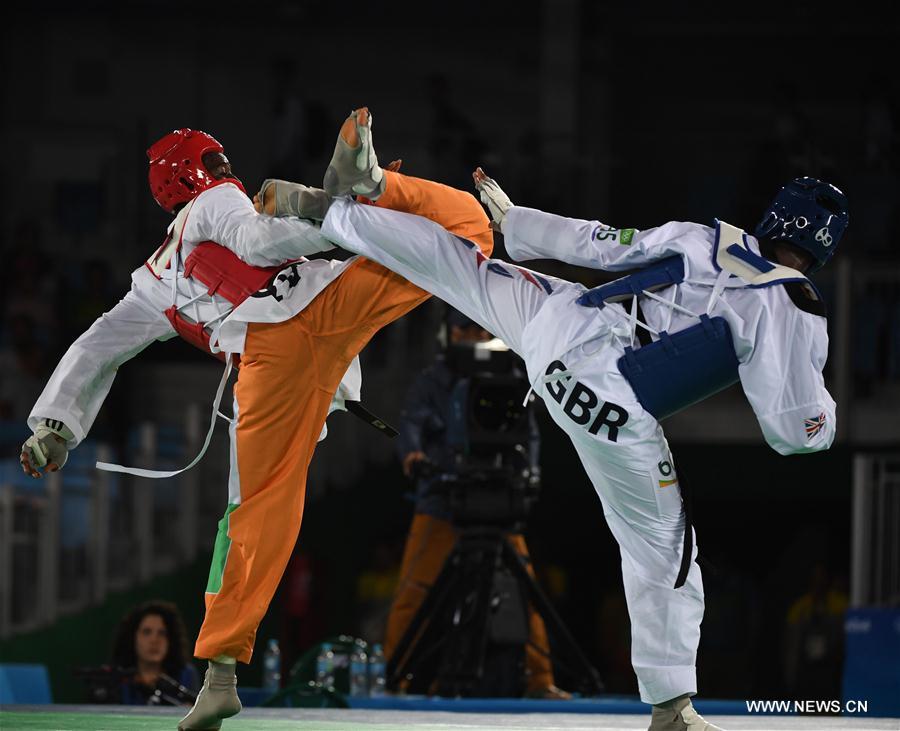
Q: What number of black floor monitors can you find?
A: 0